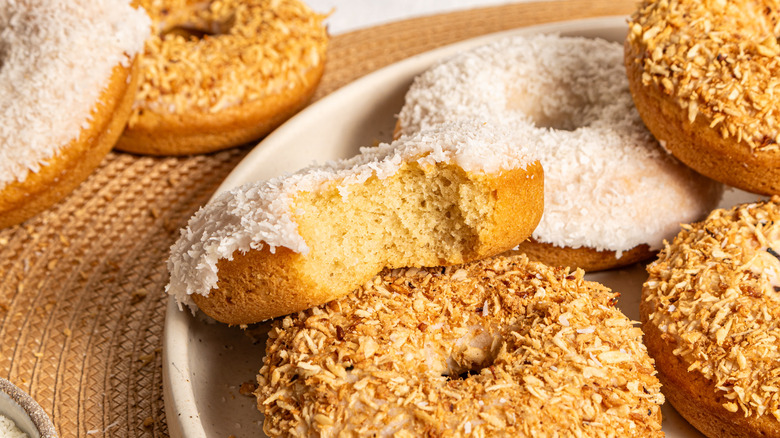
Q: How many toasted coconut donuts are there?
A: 4